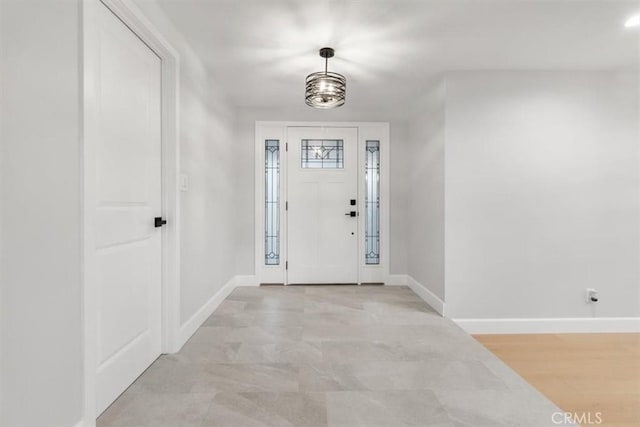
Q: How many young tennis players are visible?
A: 0